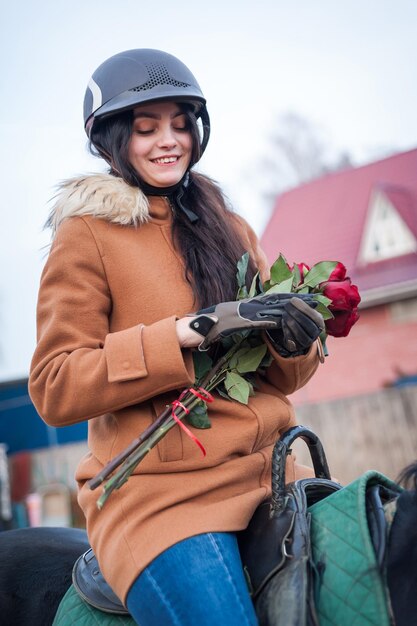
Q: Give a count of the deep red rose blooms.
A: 4